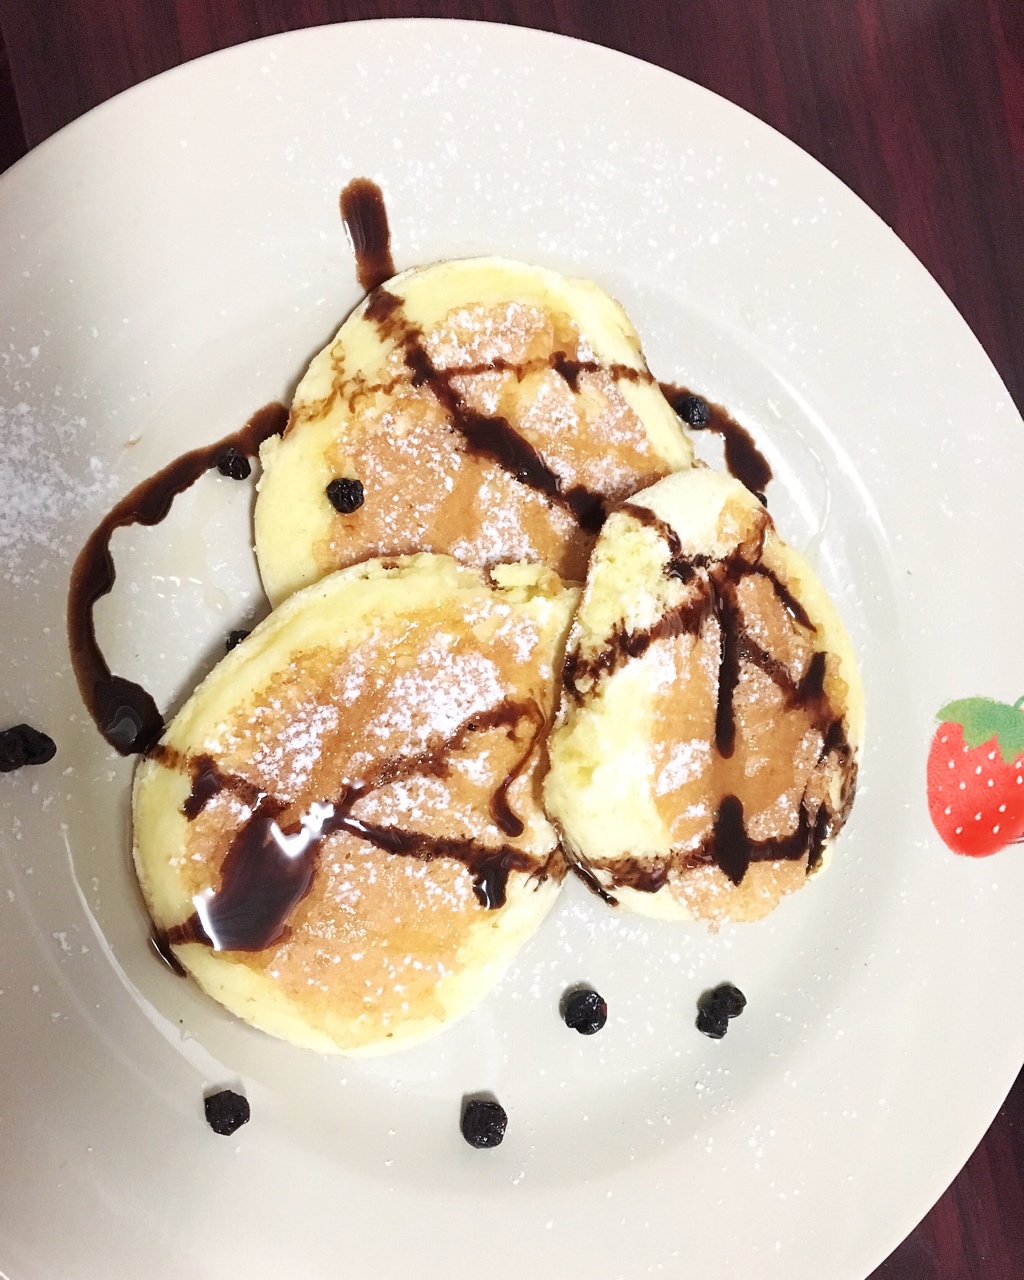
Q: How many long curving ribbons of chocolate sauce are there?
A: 1